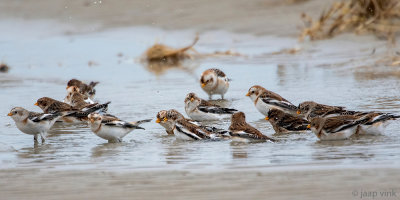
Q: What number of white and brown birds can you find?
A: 15